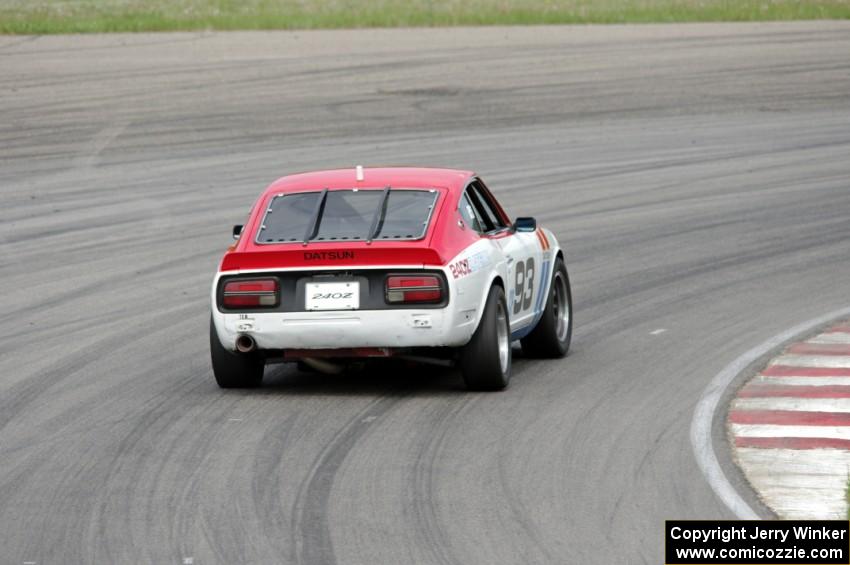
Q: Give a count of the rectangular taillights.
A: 2